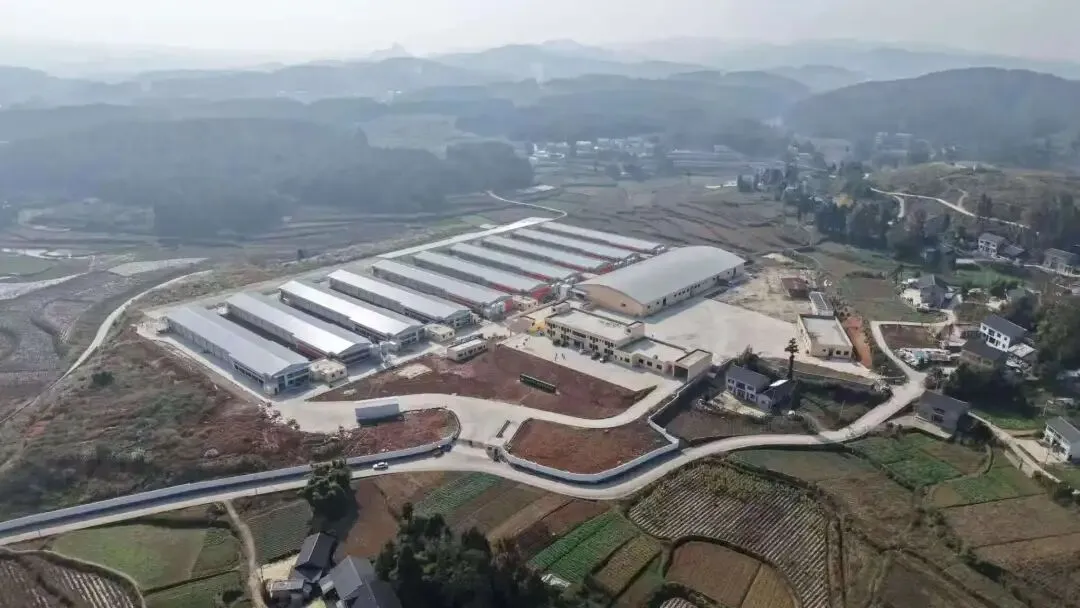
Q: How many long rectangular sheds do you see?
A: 10